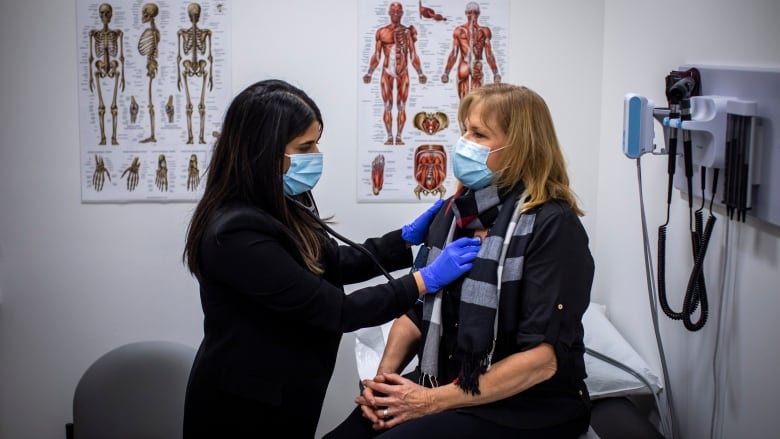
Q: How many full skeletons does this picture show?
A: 3